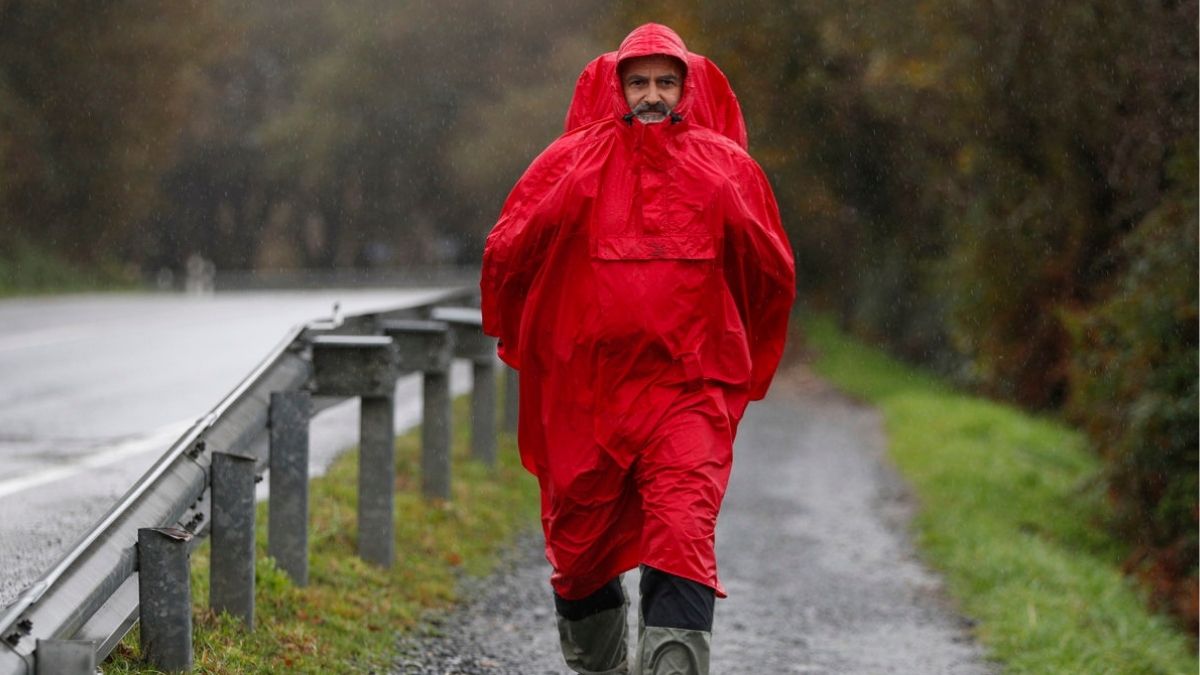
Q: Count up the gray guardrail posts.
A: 8